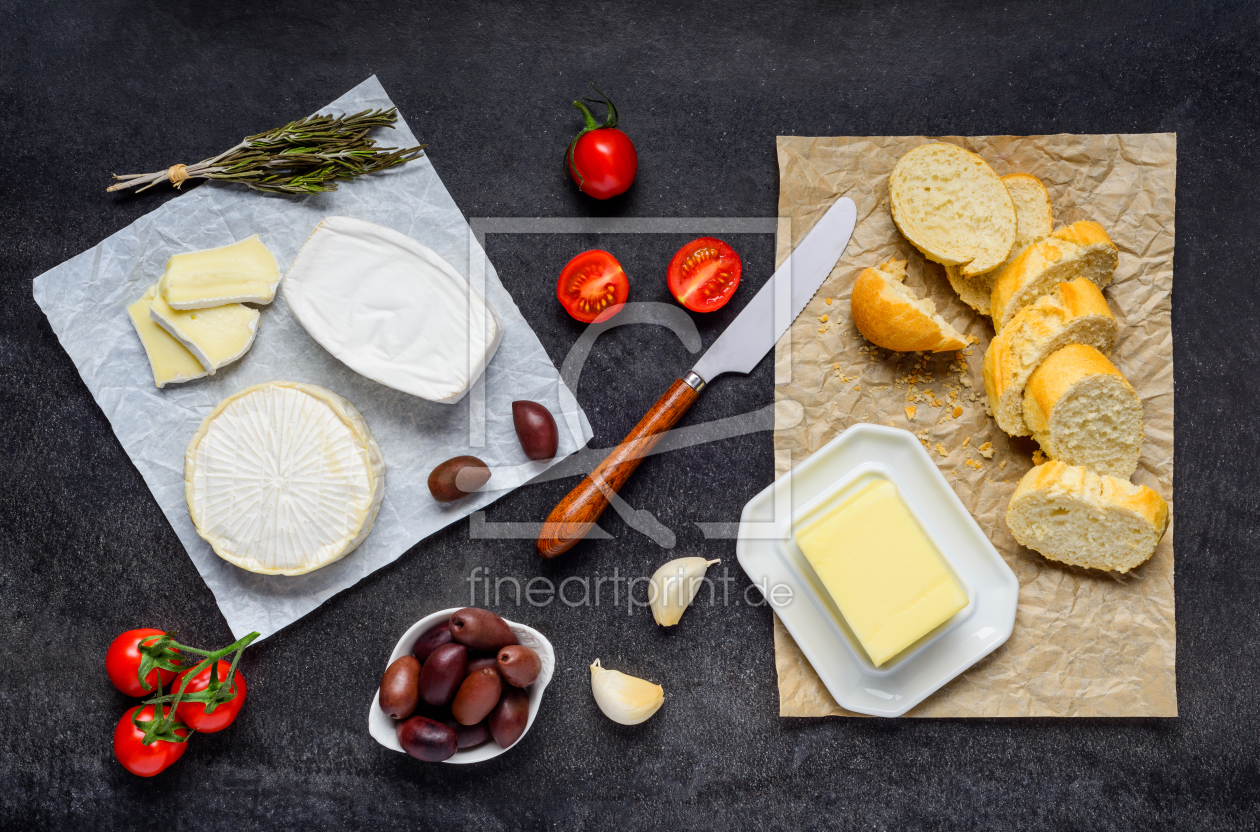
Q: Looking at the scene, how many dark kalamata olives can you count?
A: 12